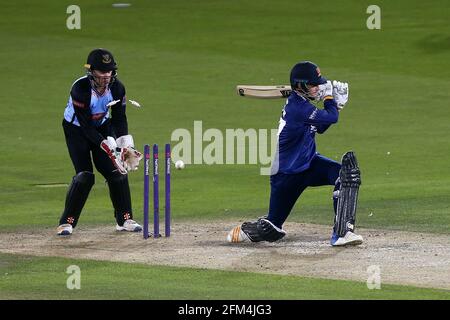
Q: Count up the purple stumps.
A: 3